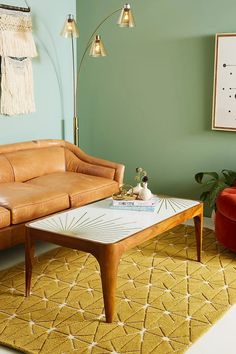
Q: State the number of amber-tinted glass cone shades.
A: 3